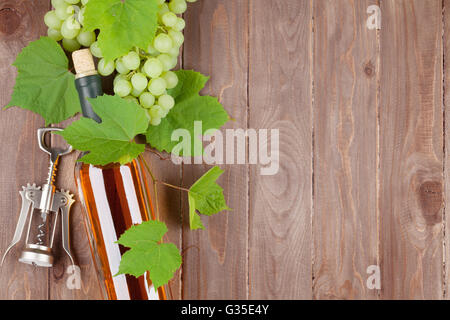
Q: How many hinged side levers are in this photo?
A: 2